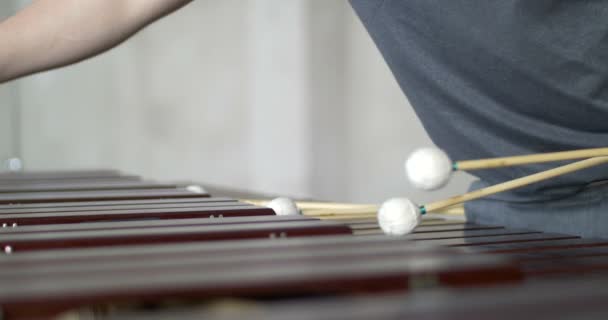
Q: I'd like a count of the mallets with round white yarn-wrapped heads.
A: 4